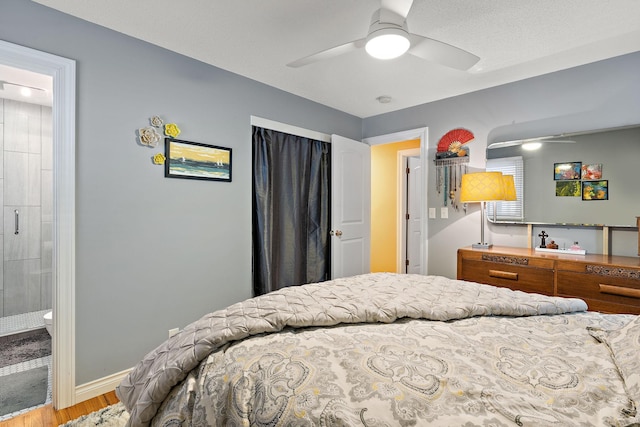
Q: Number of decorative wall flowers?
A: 4